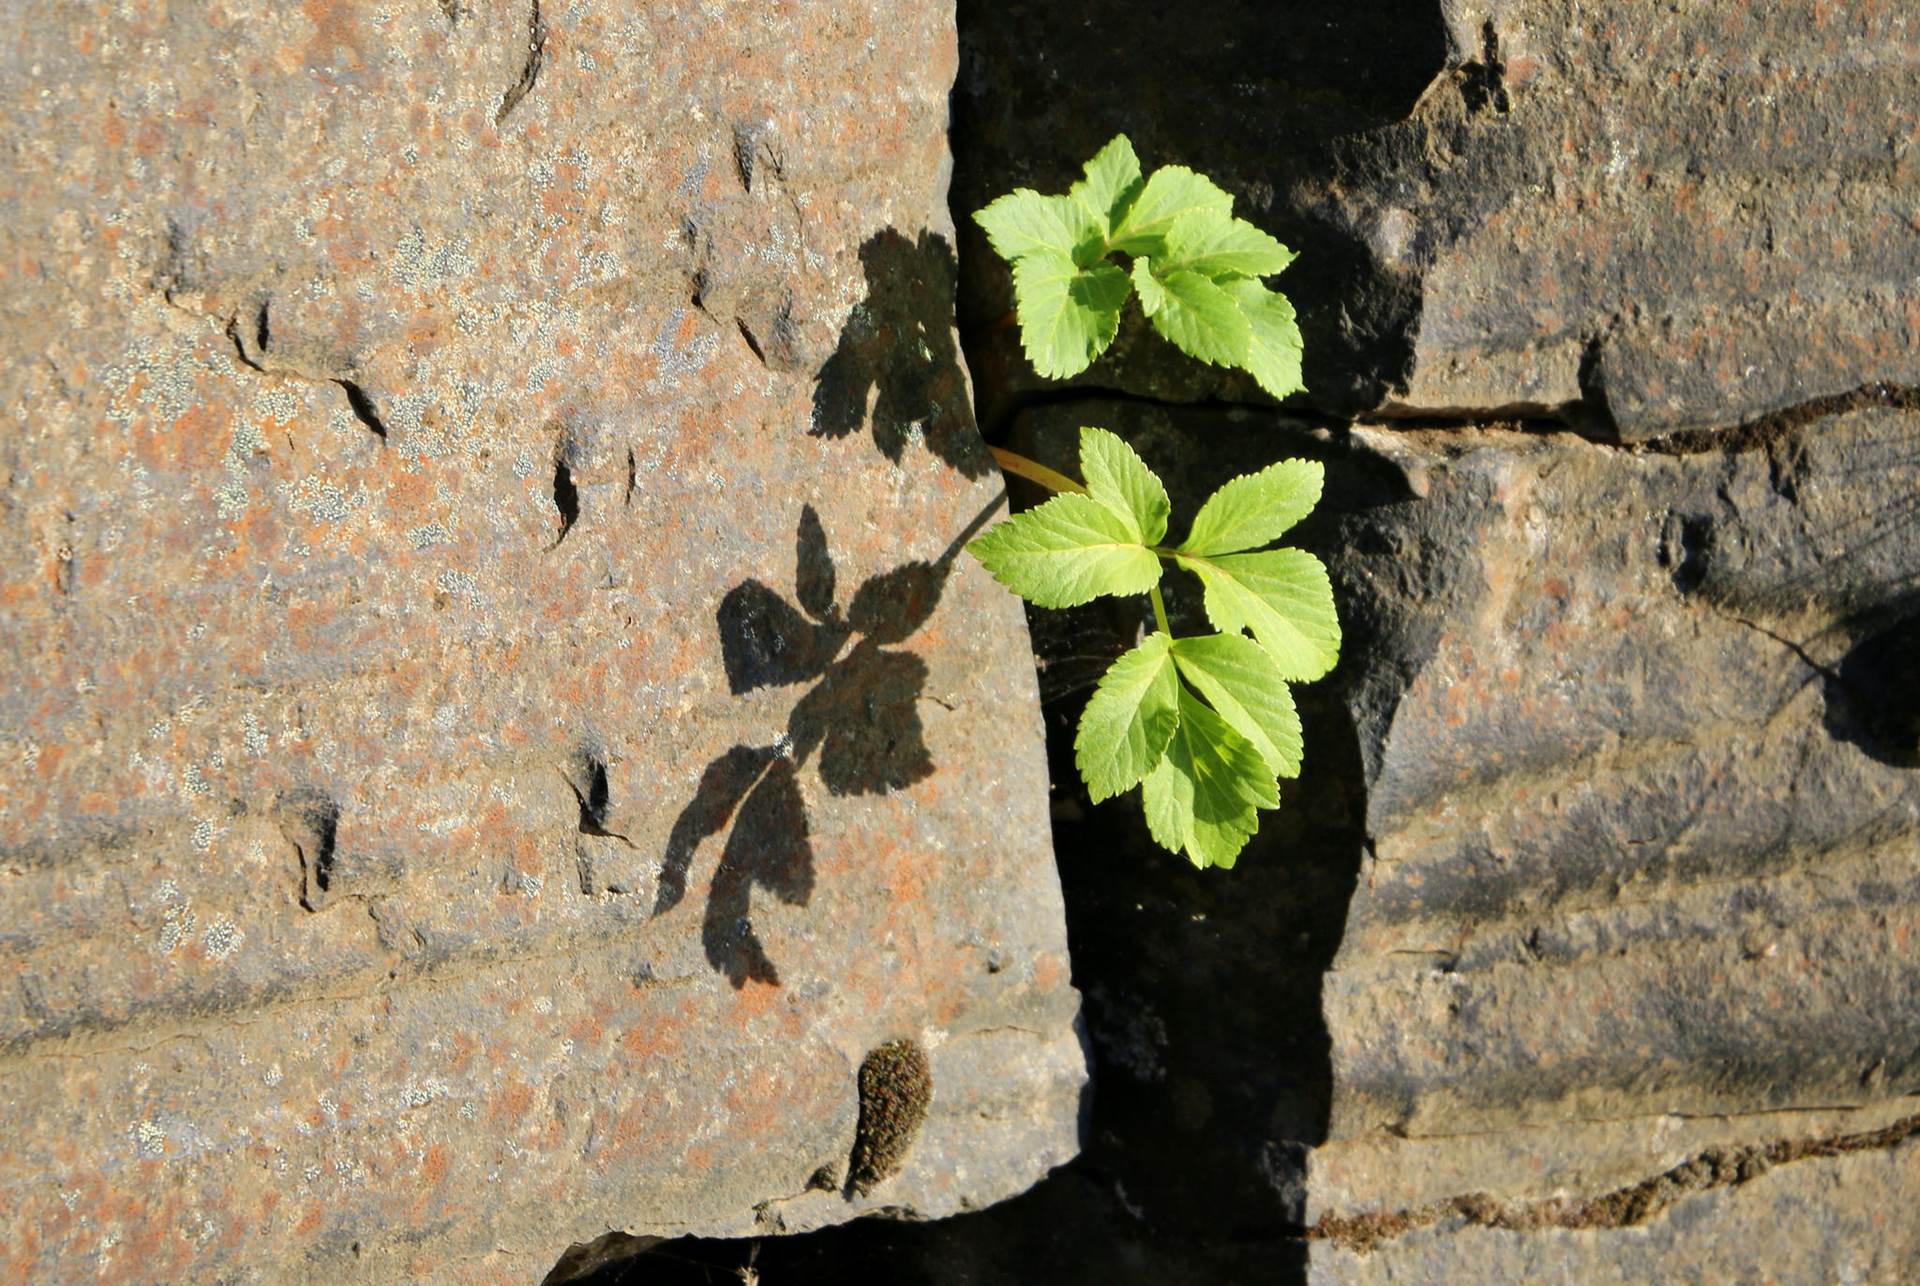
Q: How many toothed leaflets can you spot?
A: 14